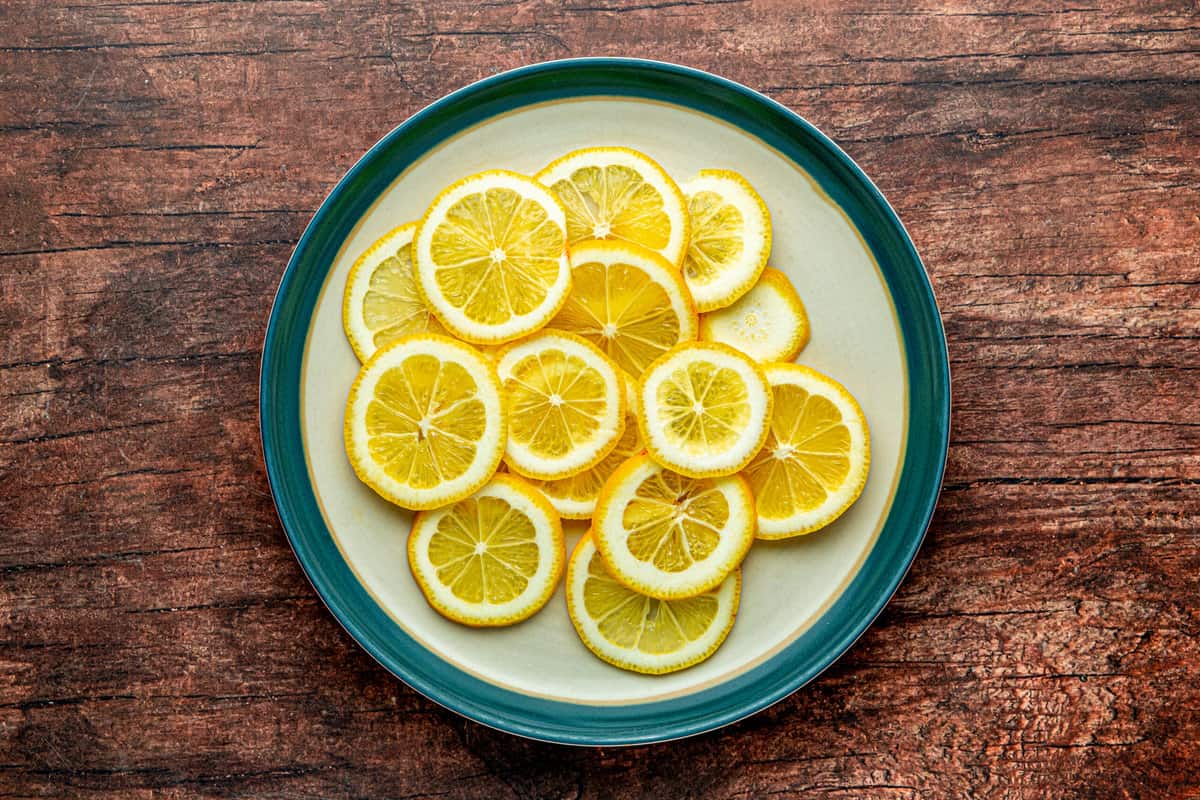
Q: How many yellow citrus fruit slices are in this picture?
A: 14